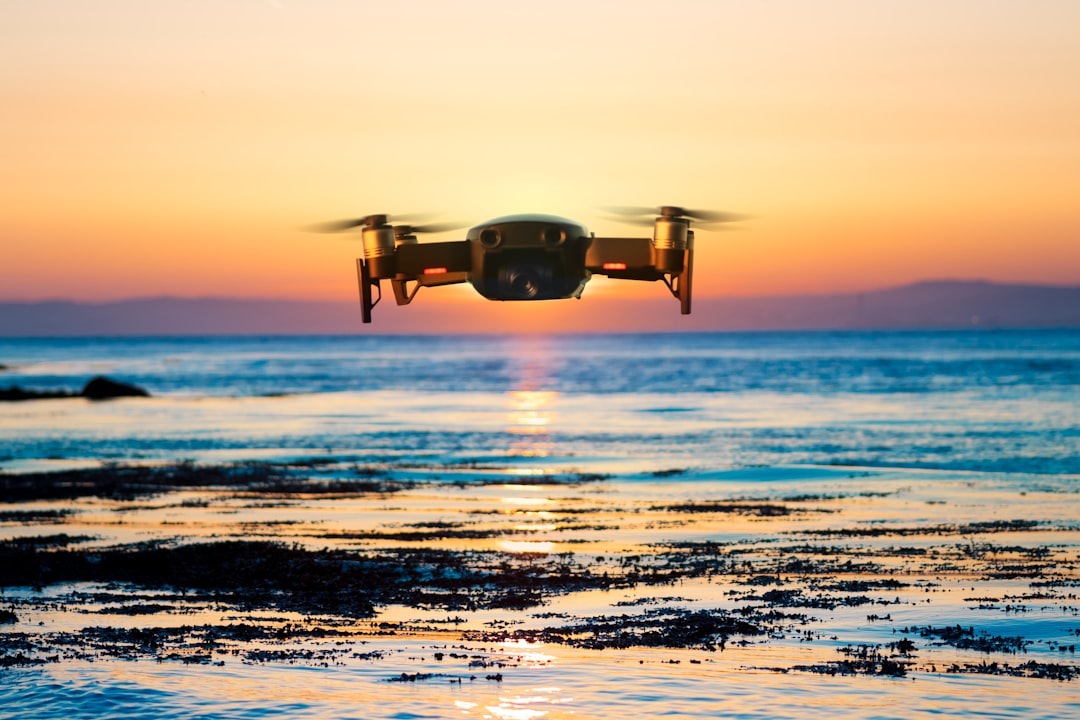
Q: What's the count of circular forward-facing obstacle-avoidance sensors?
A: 2